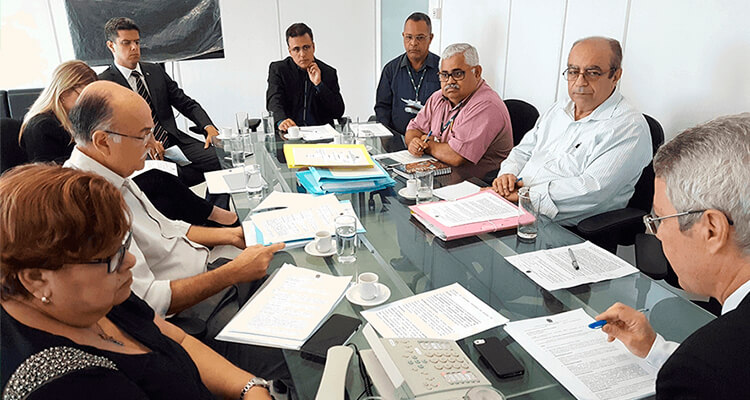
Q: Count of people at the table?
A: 9